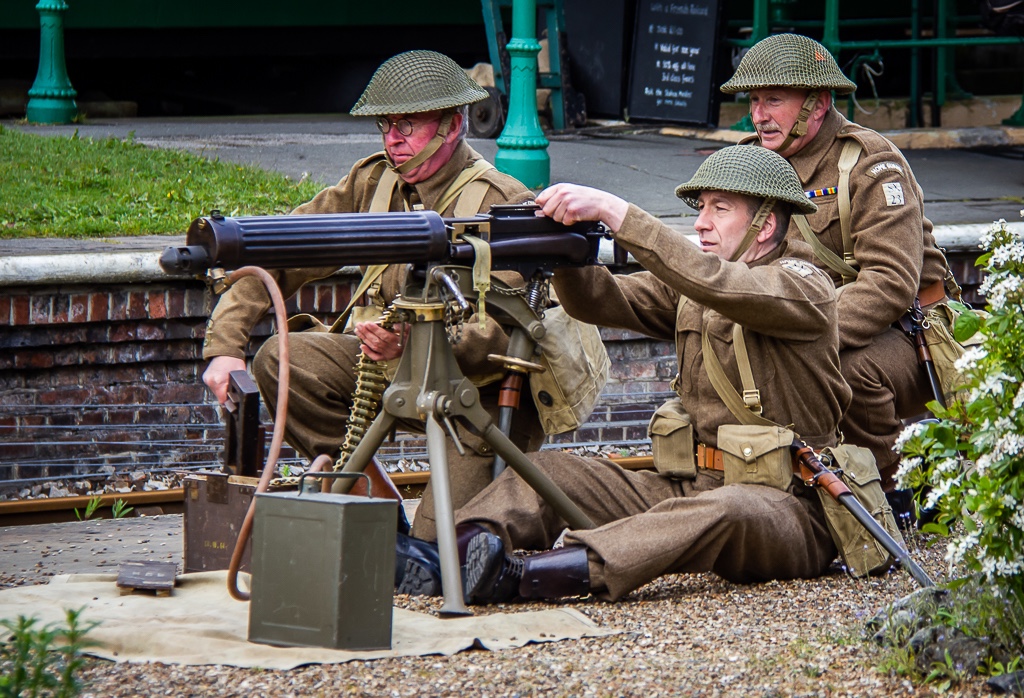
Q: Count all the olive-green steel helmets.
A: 3